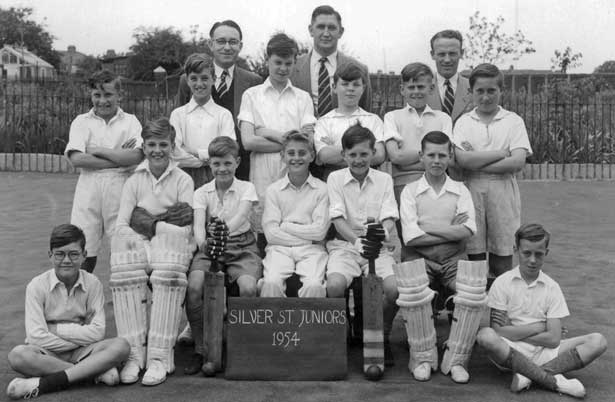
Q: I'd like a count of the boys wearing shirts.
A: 13